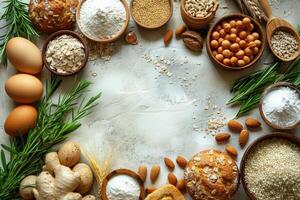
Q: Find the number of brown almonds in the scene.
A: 14